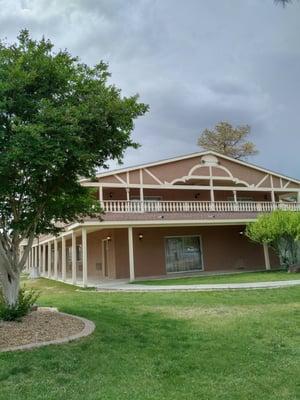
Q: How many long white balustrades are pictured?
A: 1